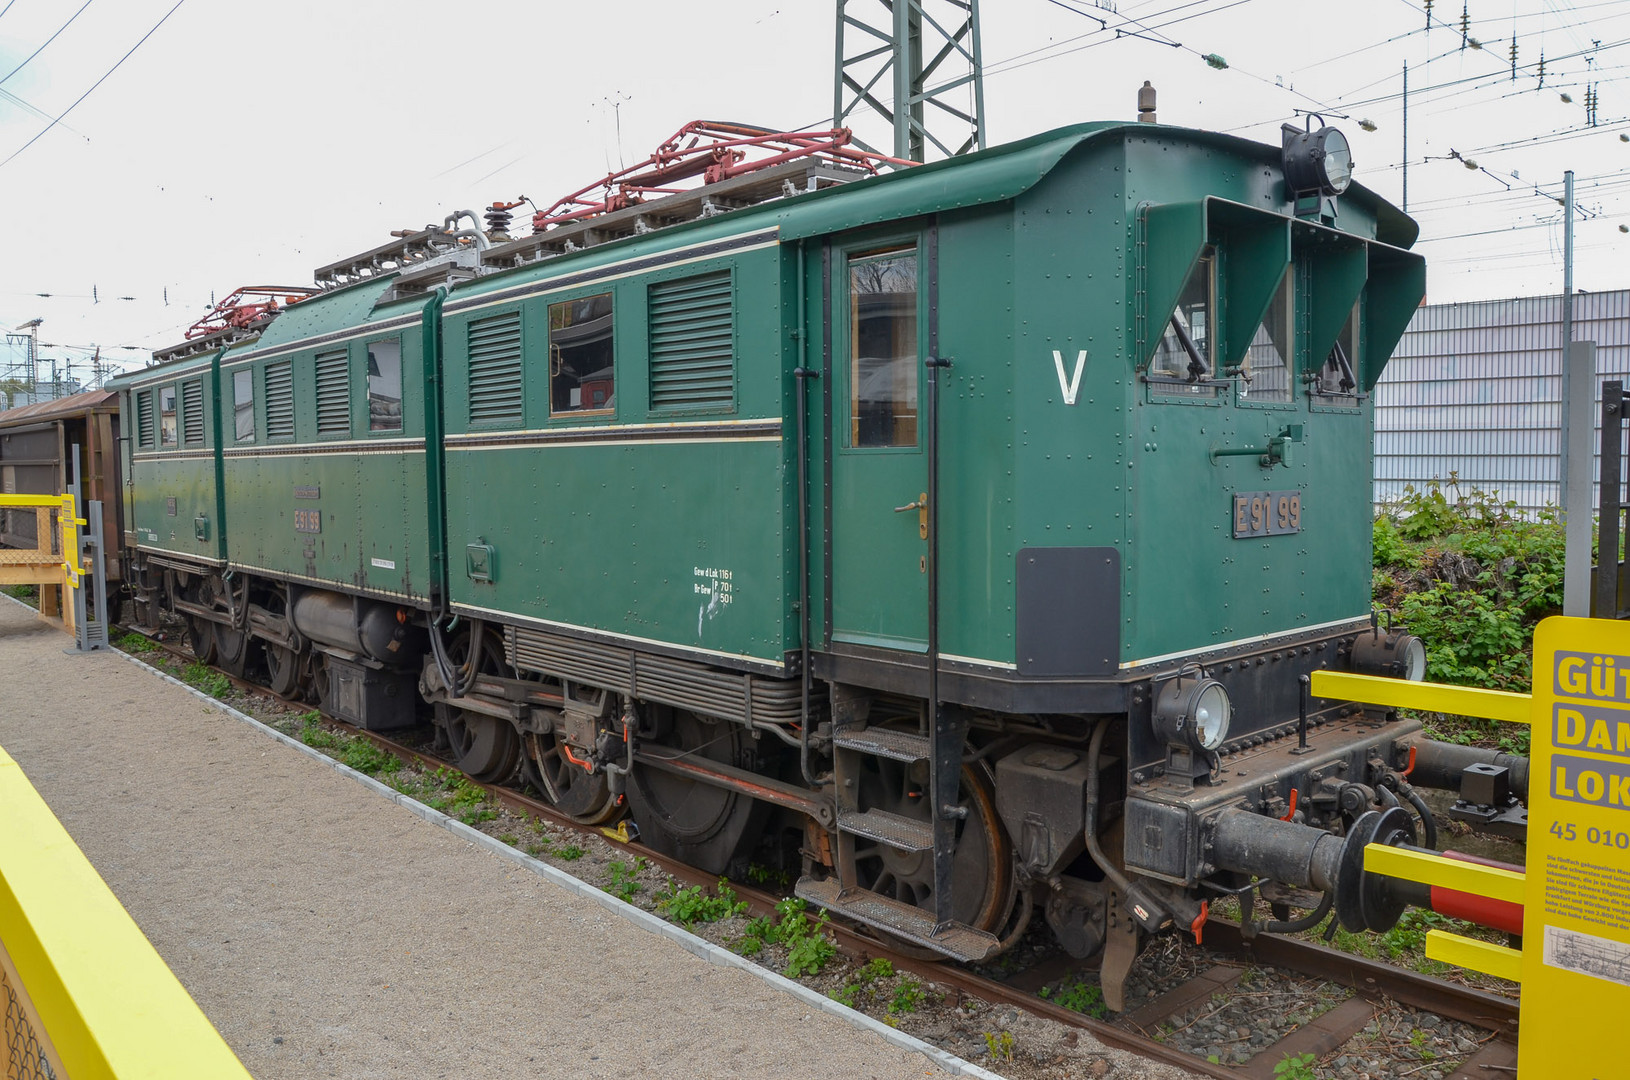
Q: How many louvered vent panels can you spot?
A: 6